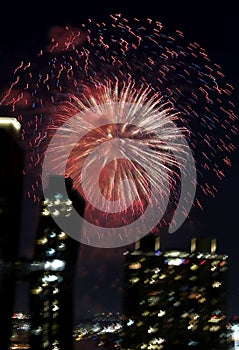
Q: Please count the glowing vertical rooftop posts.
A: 4